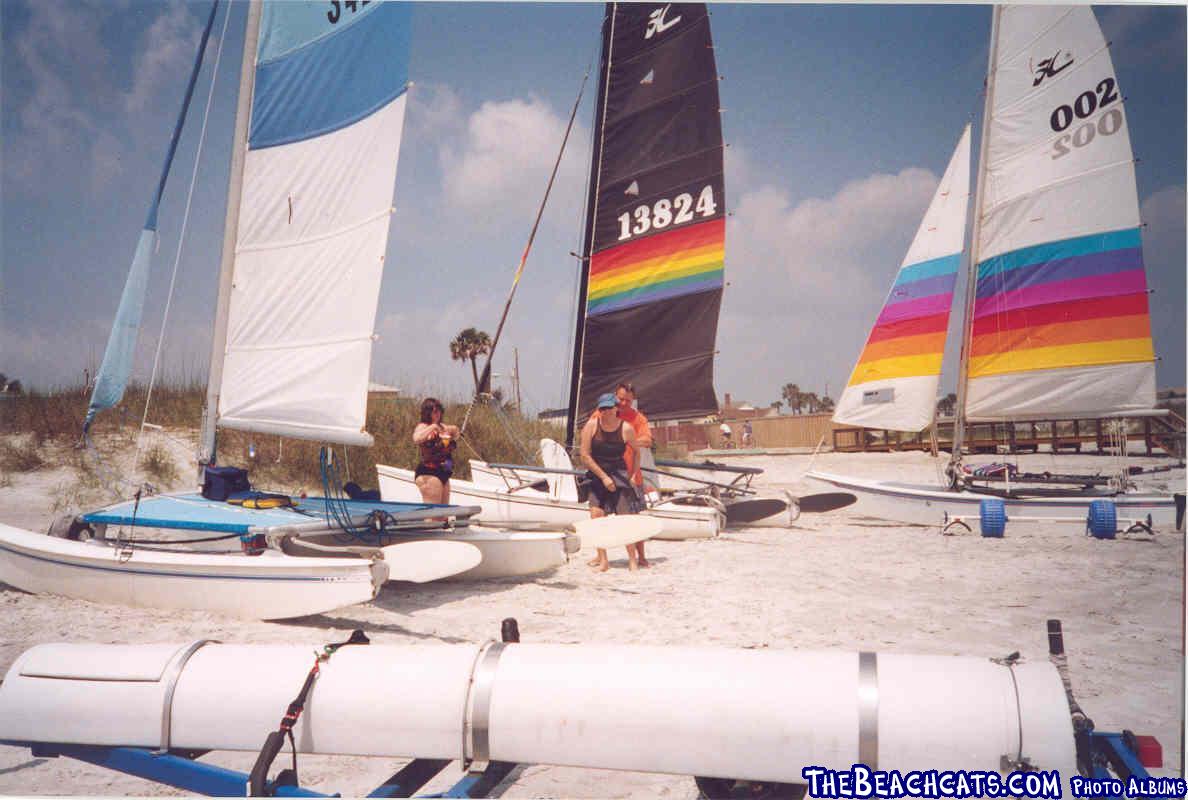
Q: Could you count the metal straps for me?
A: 3